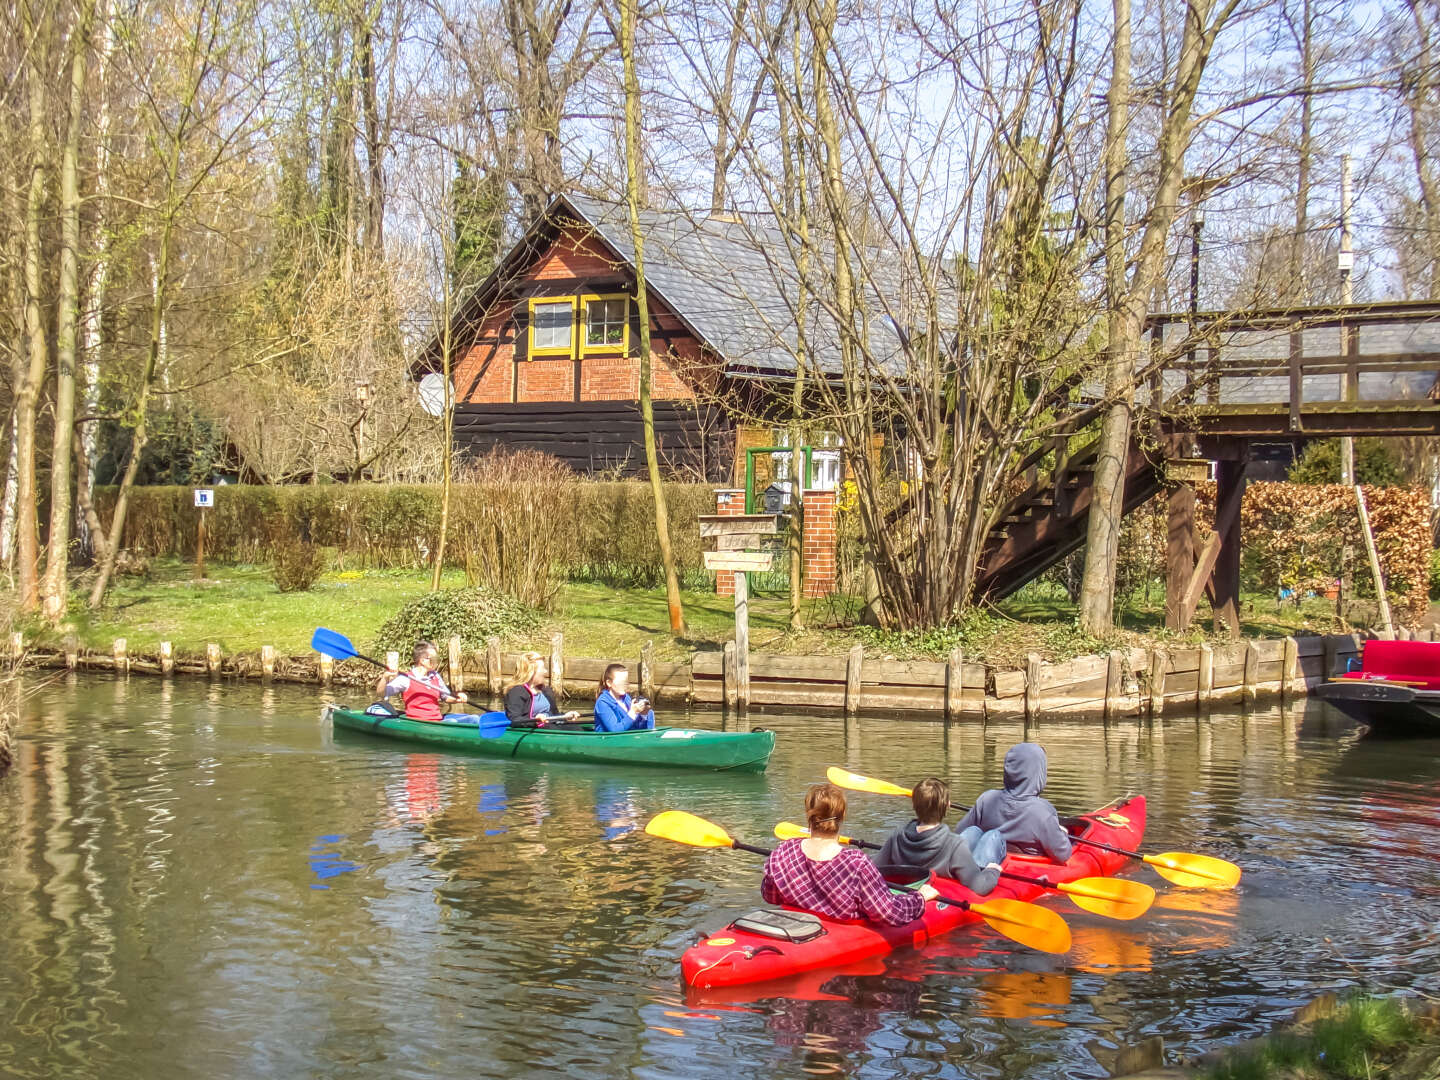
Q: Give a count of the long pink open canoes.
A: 0